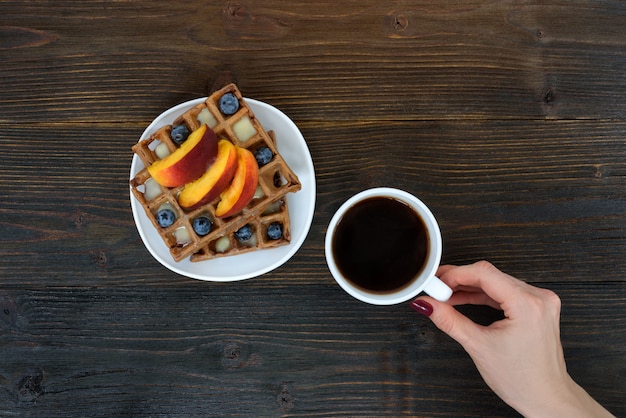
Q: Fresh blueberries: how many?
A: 7